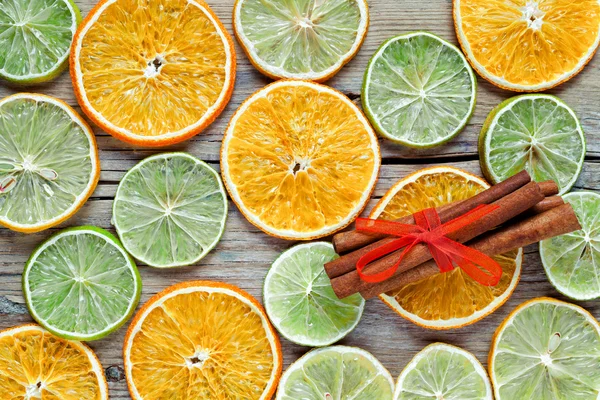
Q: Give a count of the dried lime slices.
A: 7